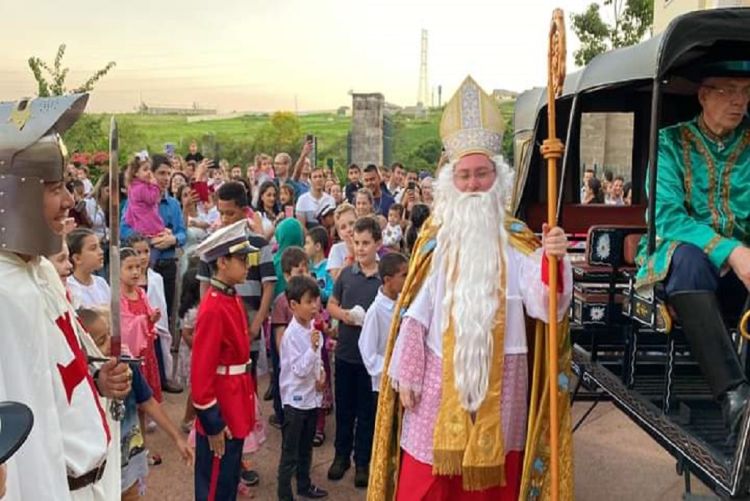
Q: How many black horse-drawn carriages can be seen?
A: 1